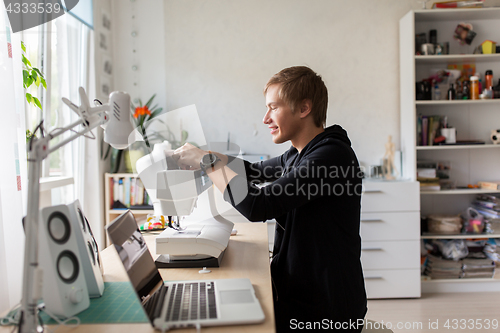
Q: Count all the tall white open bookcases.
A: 1